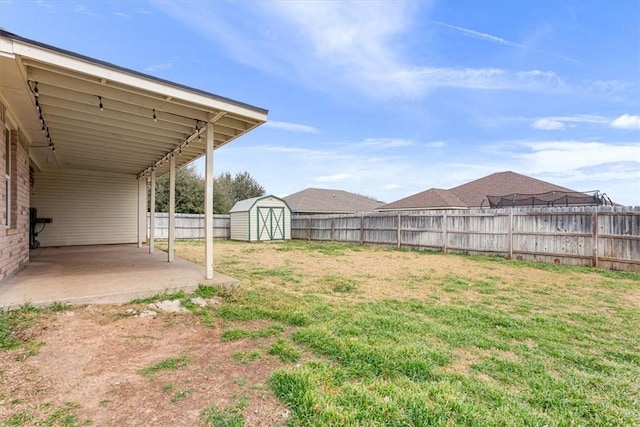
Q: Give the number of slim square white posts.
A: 4